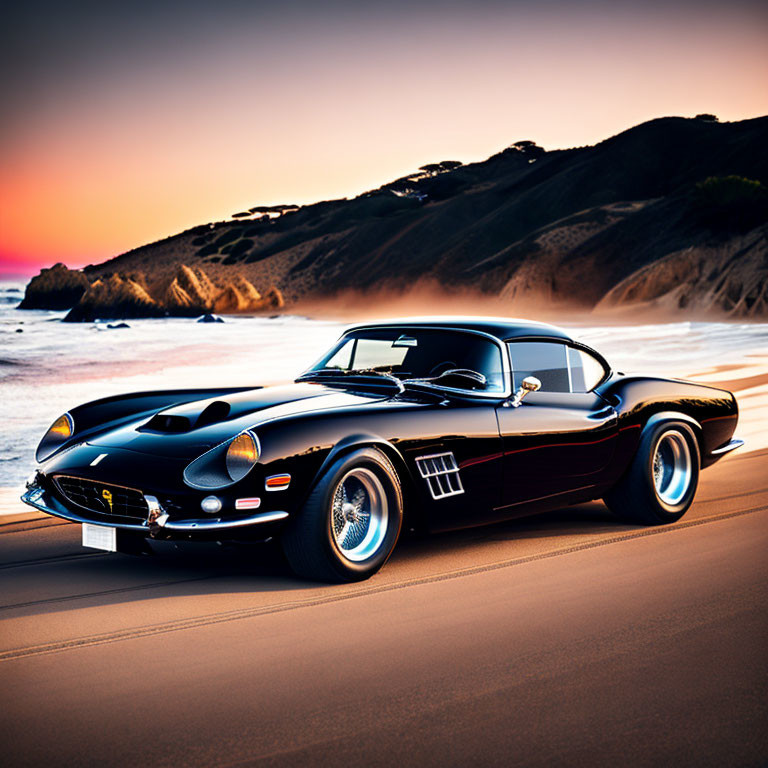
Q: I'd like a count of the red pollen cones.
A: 0